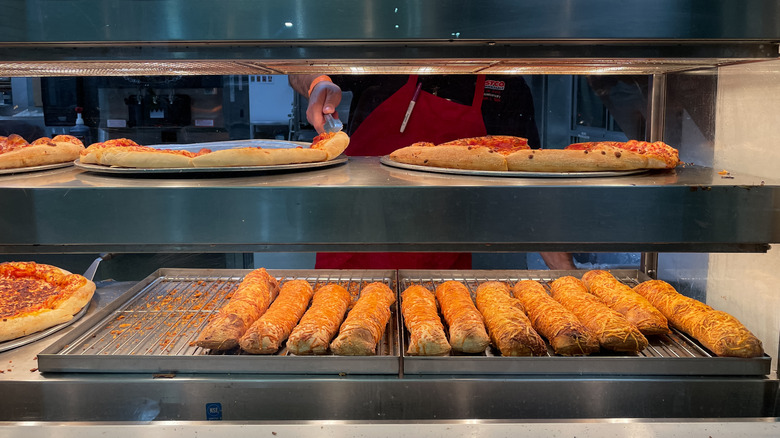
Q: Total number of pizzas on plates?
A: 4